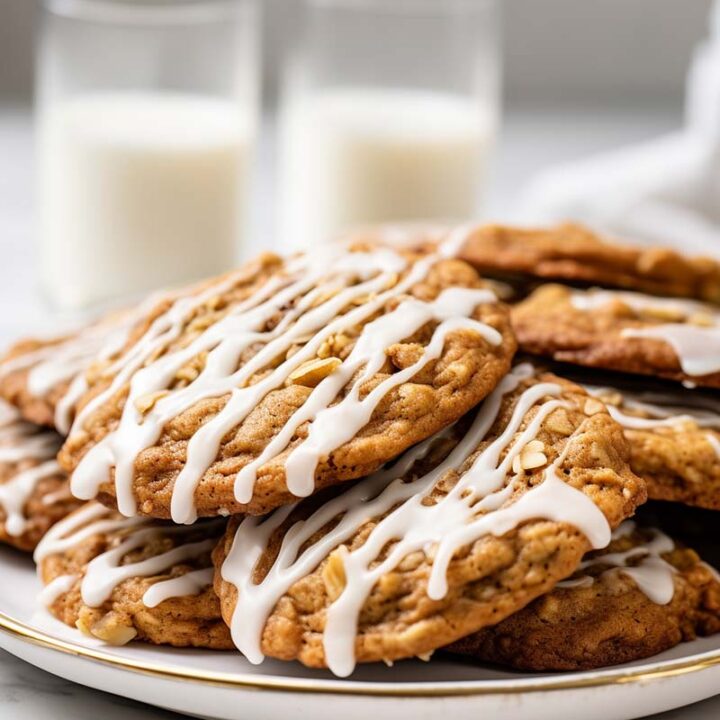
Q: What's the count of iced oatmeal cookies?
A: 9